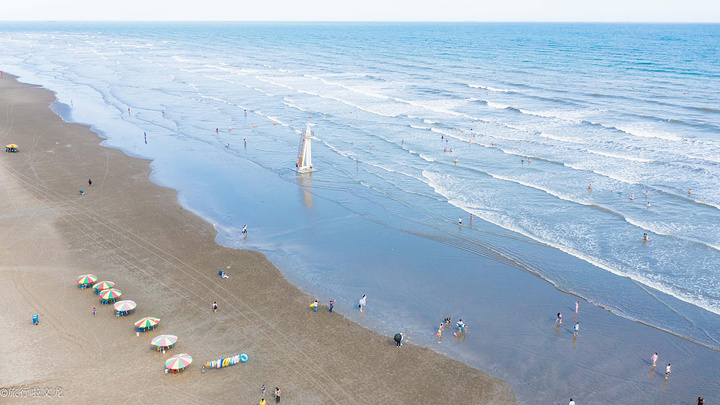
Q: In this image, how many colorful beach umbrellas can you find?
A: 8